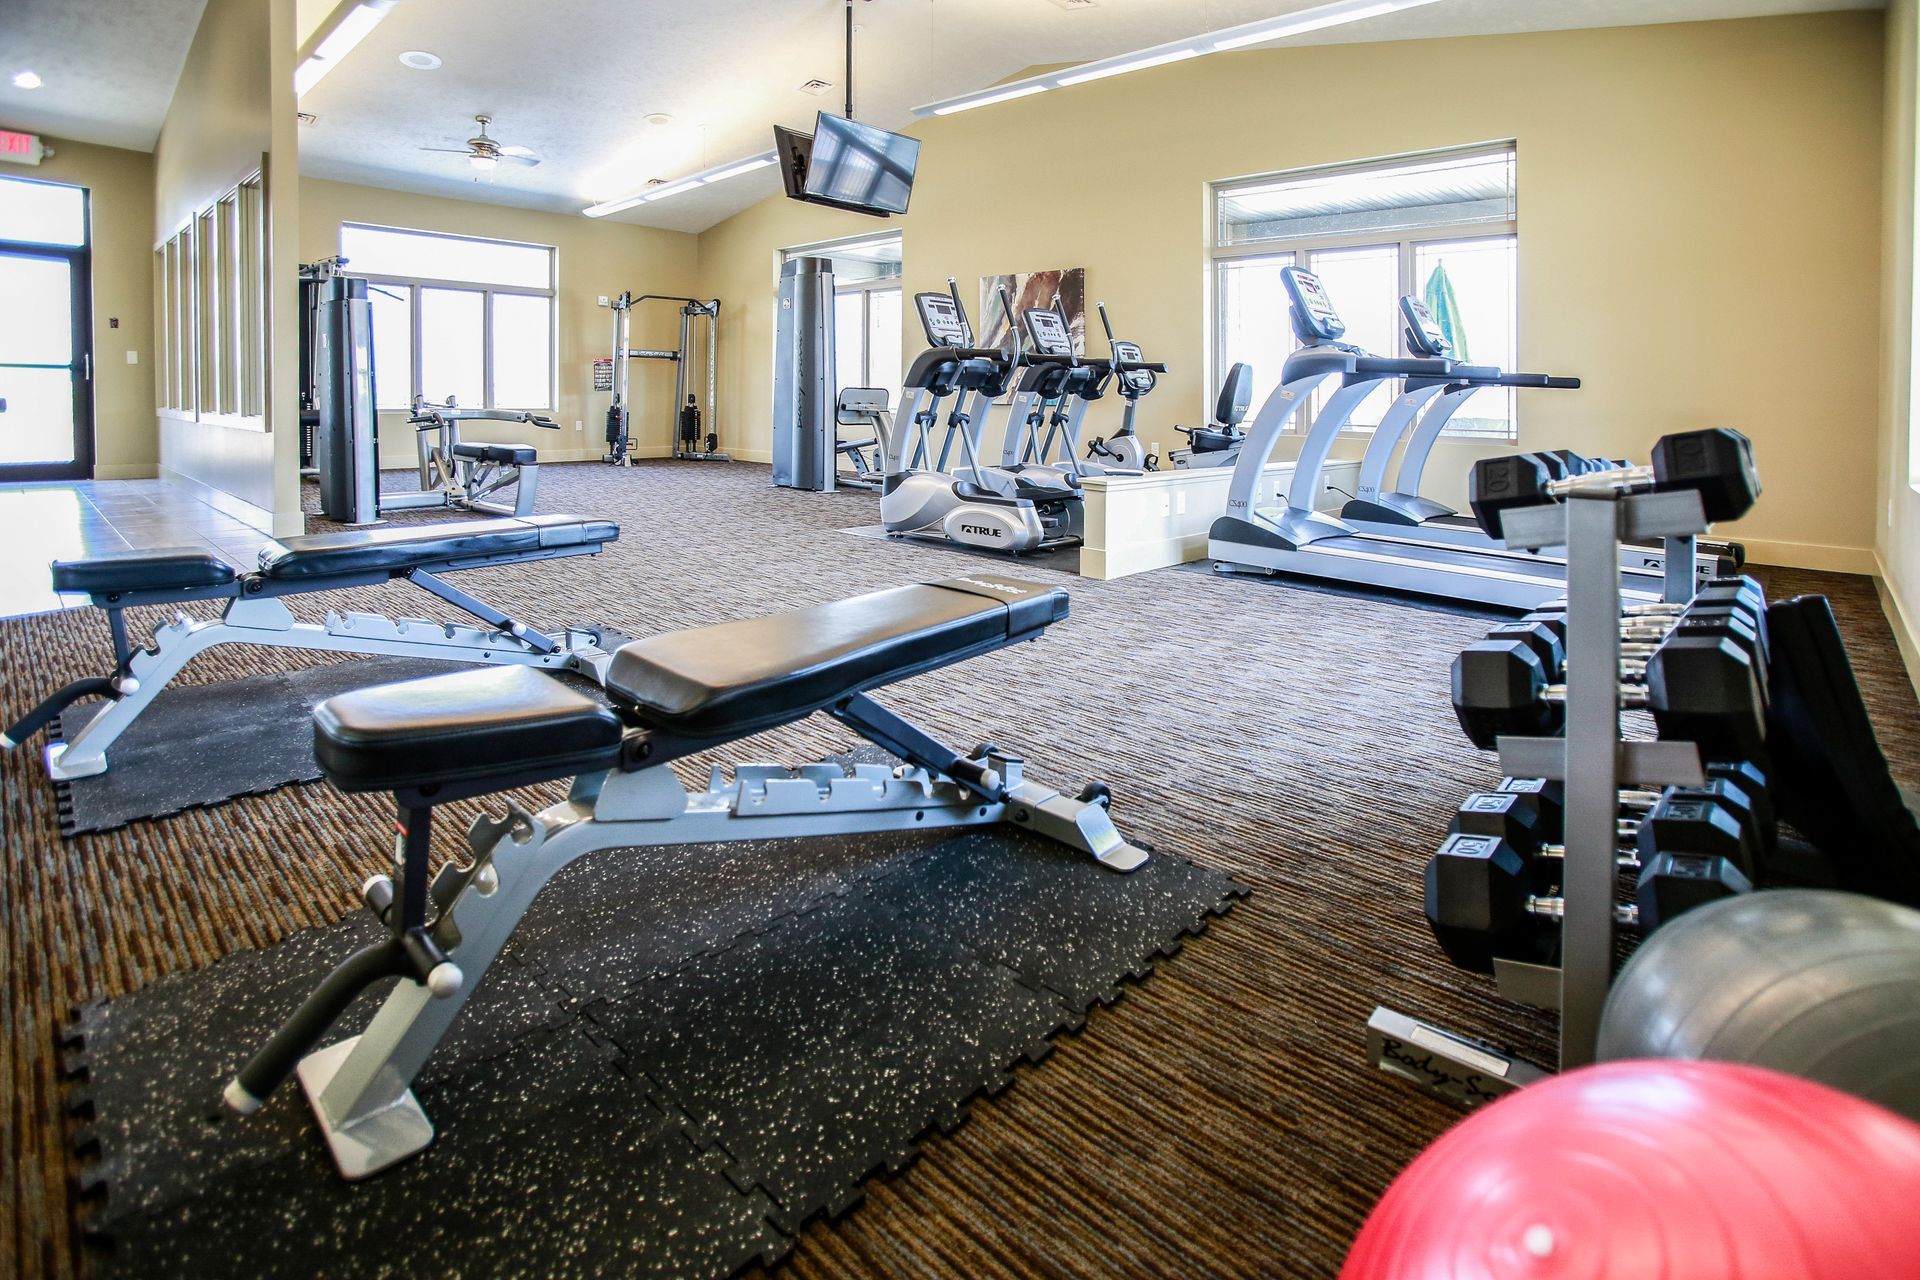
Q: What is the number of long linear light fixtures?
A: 3